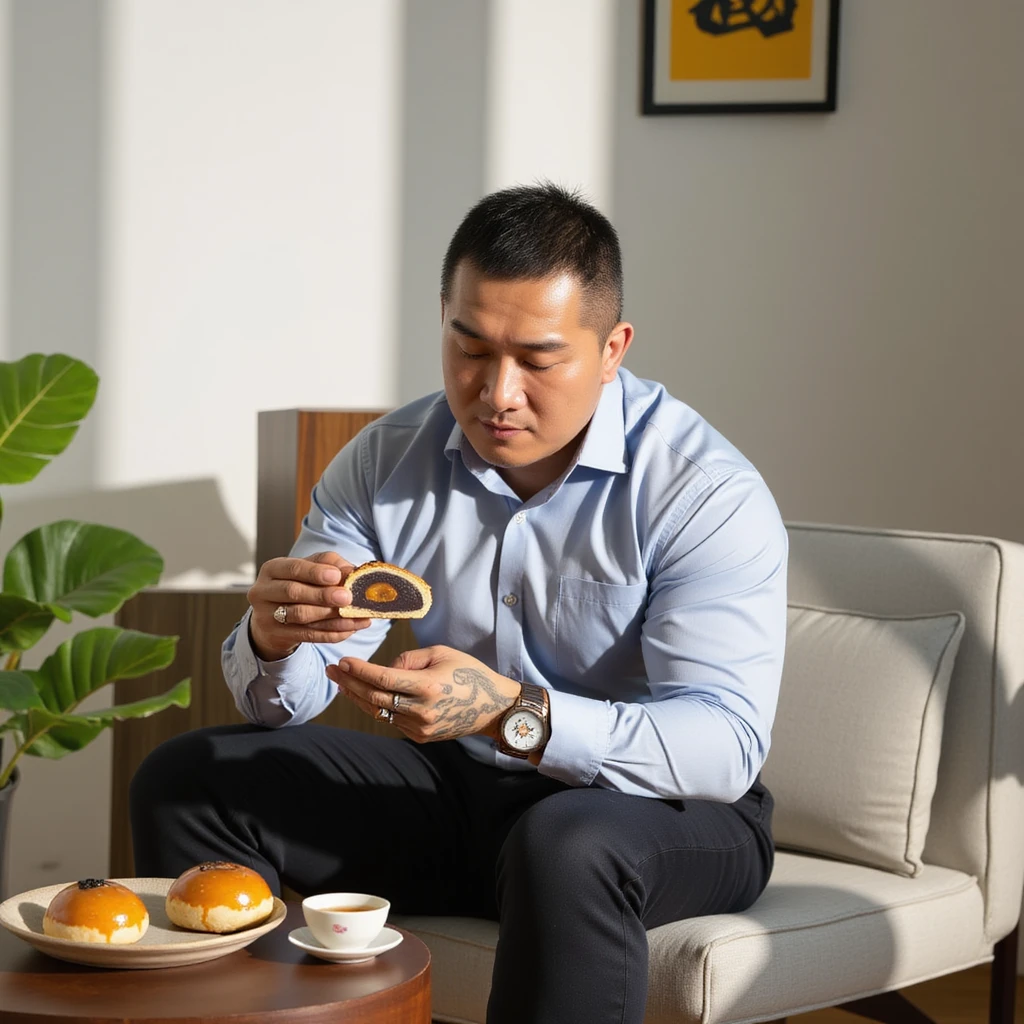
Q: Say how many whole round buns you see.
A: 2